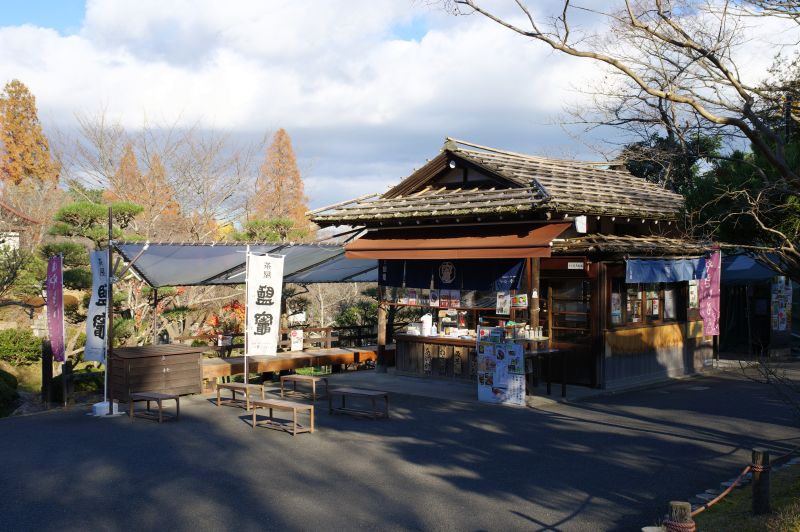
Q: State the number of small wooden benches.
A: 5